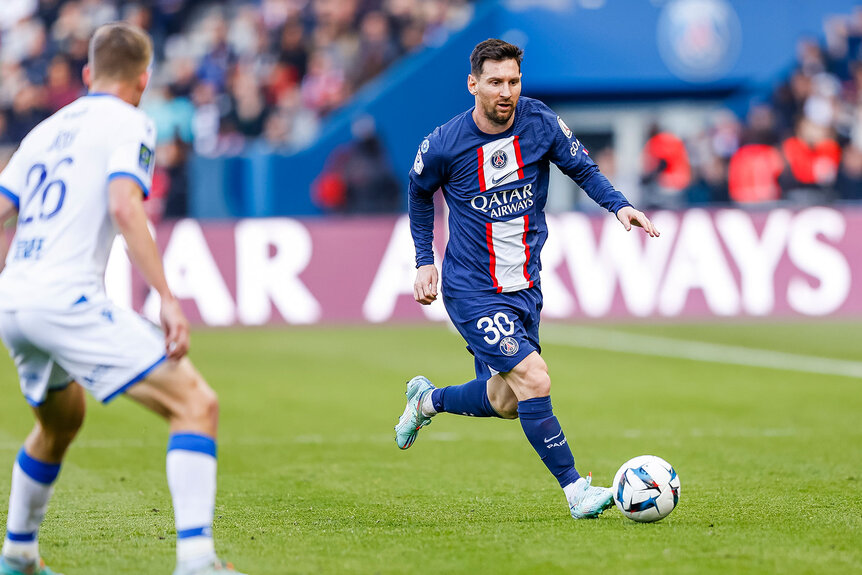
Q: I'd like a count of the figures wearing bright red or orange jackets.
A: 3